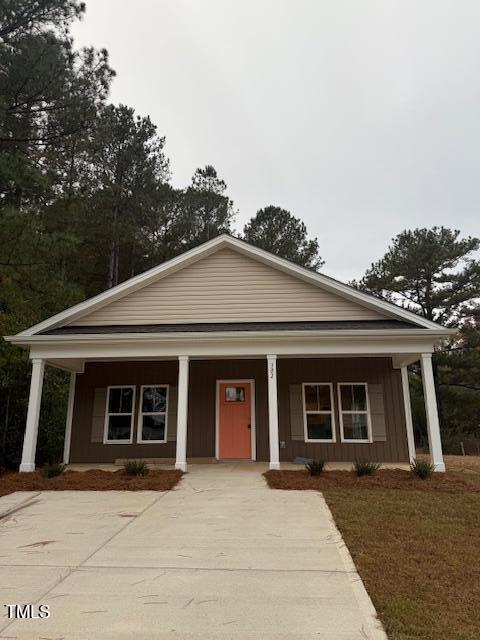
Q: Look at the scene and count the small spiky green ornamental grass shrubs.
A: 5